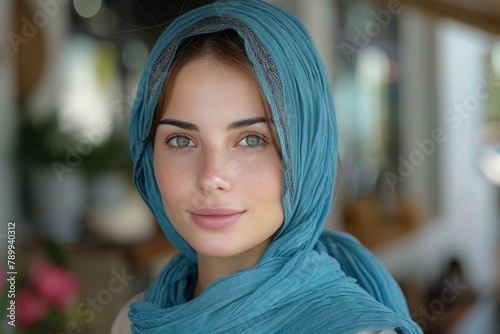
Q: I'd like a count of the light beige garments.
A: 1